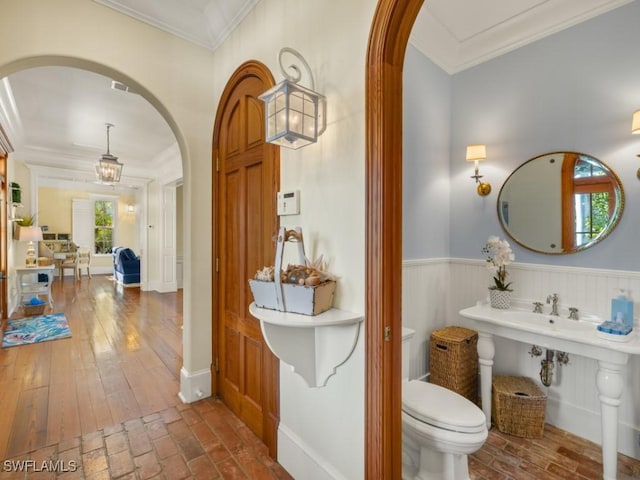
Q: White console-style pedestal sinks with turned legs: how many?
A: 1